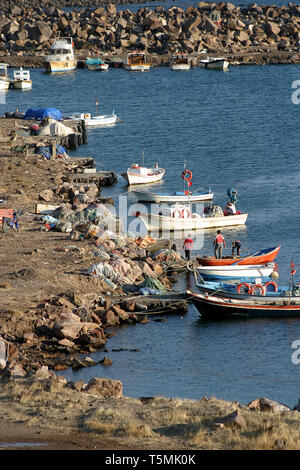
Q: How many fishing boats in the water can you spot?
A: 15